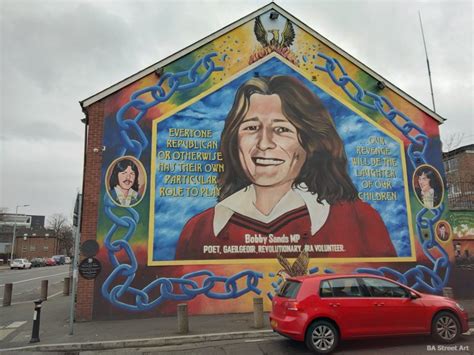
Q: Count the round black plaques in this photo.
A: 2